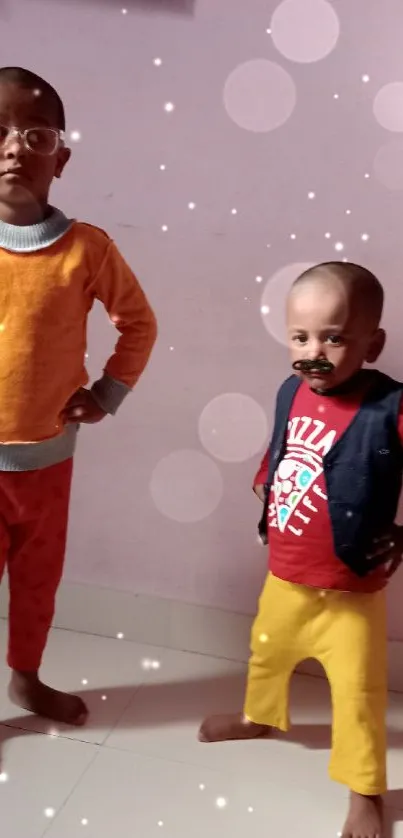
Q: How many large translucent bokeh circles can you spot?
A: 7